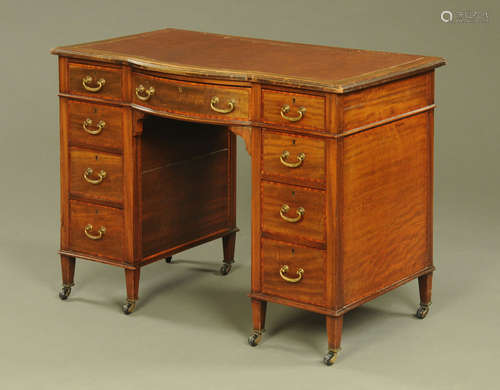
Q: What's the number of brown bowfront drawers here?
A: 1